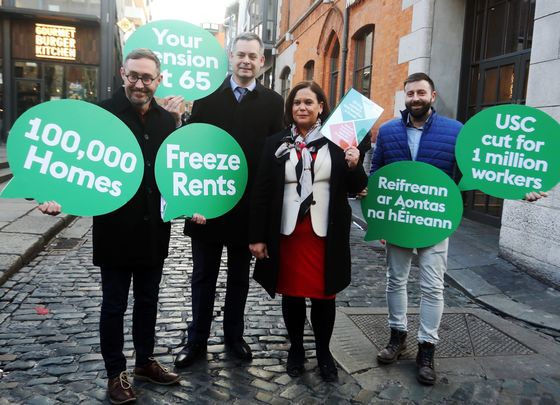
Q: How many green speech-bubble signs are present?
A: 5